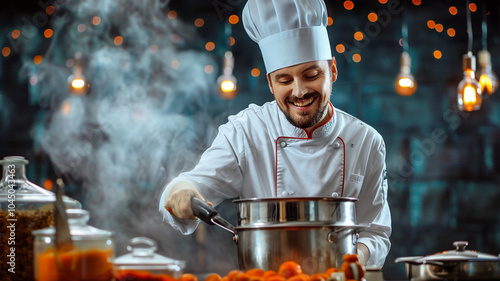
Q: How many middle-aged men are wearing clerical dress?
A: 0